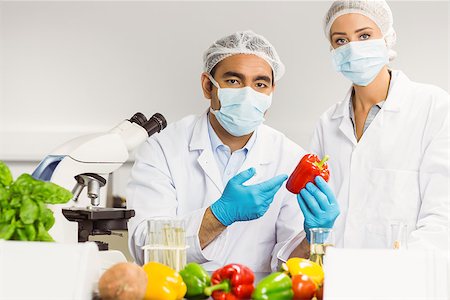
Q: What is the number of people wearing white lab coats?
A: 2